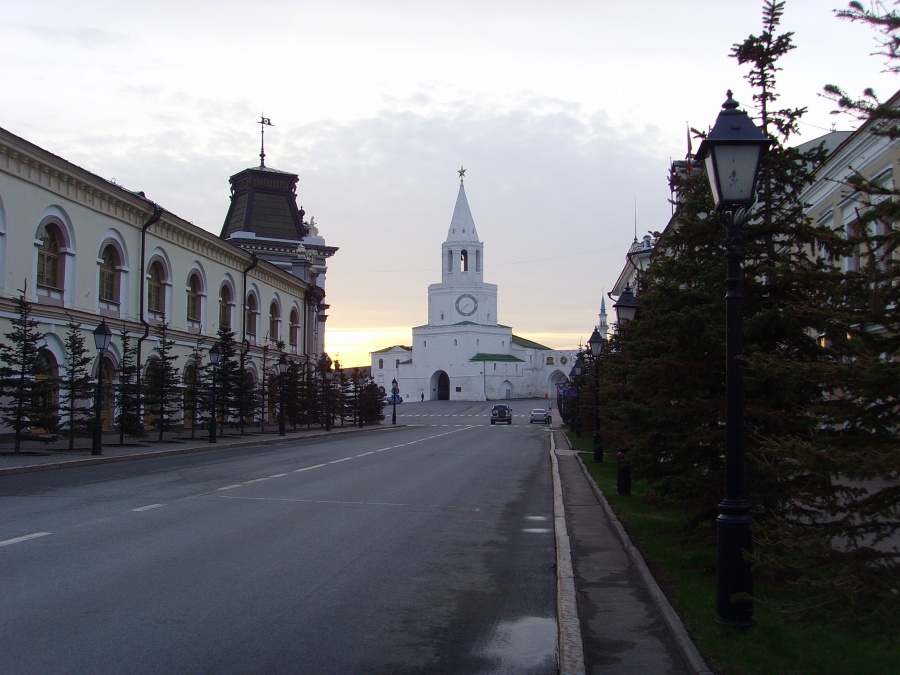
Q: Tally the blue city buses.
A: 0